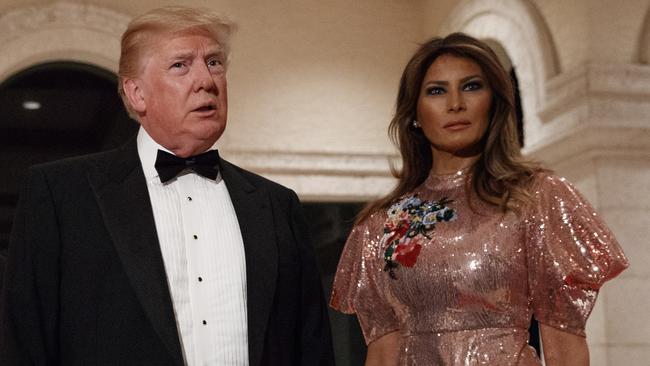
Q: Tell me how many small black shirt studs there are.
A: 4